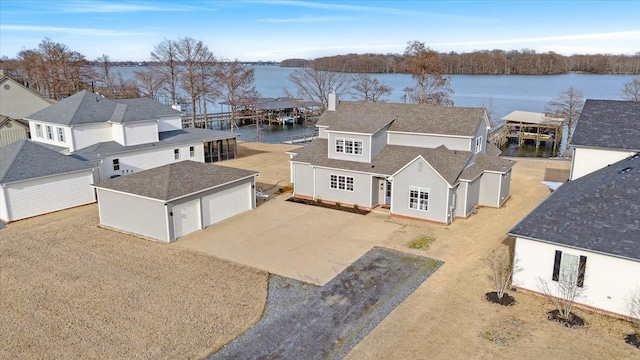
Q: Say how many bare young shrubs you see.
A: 3